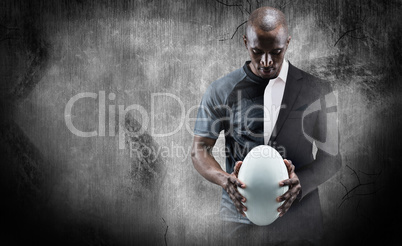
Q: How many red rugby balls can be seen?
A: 0